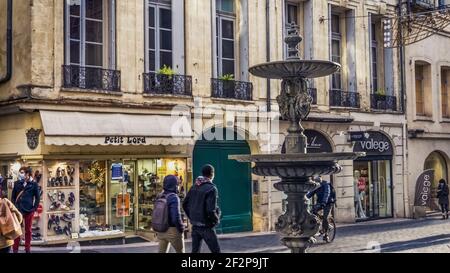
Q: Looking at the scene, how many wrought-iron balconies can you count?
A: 6